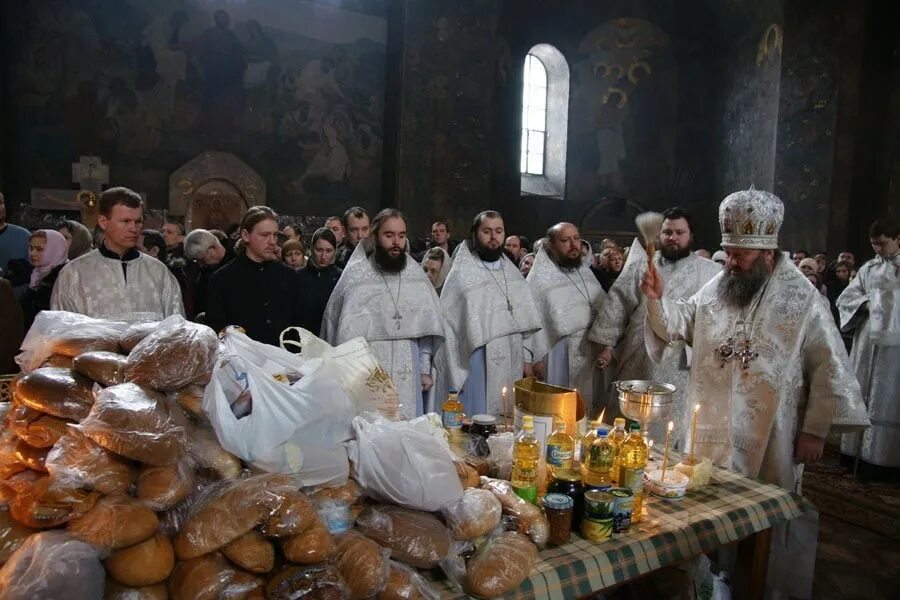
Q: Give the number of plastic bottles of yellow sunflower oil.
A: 7